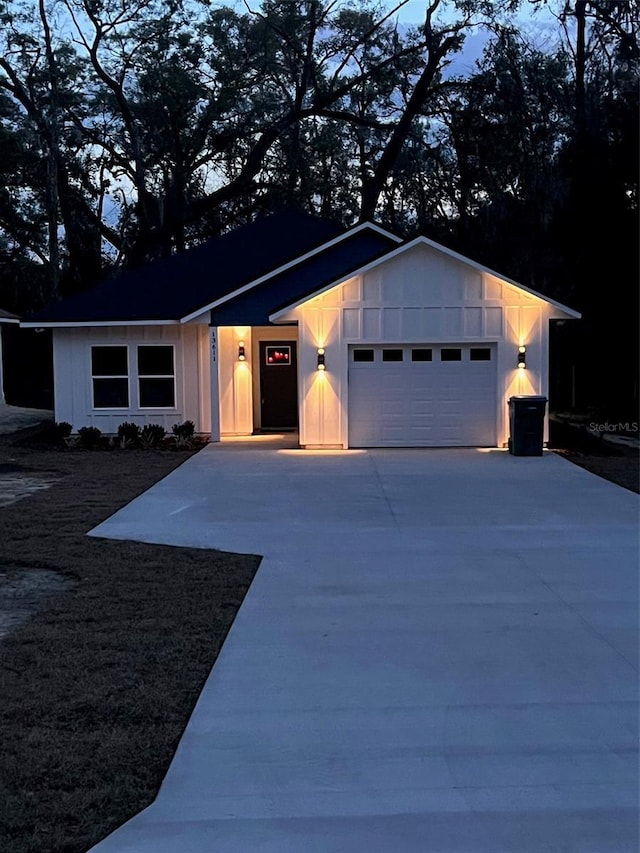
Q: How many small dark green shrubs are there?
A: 5